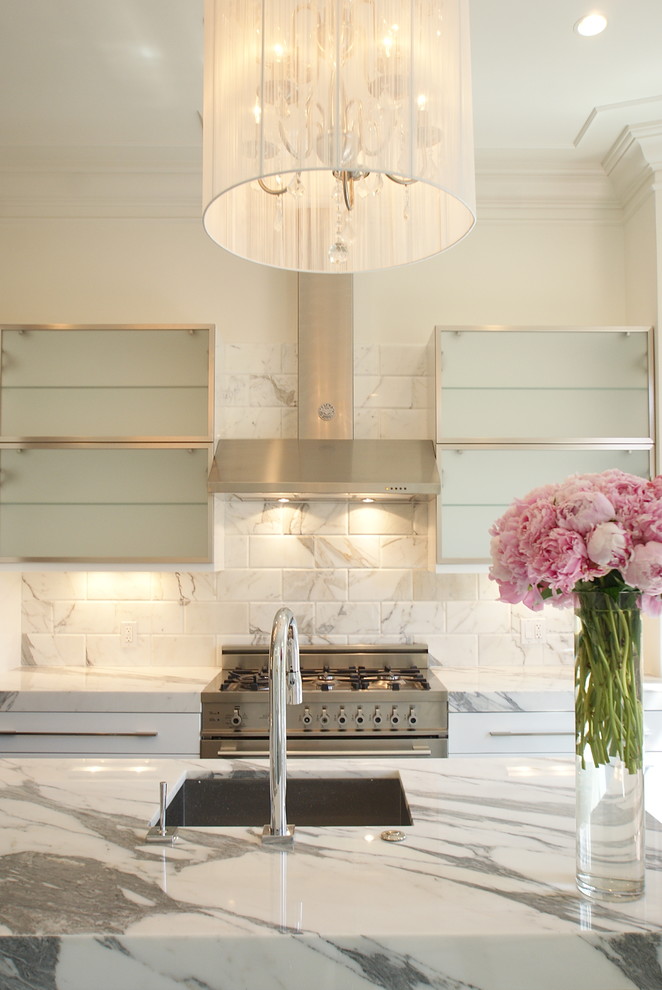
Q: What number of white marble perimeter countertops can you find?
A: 2